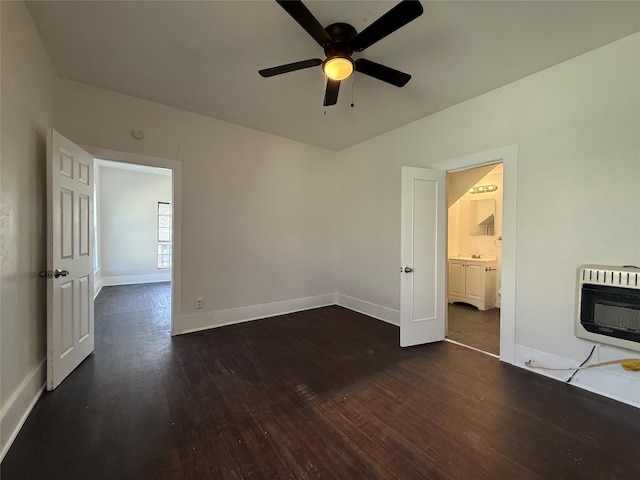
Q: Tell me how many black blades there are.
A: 5